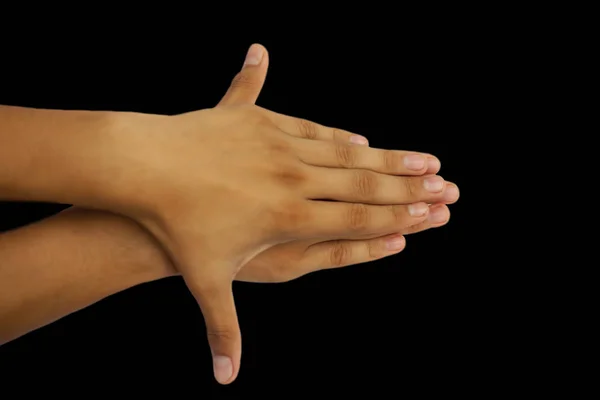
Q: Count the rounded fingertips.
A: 10